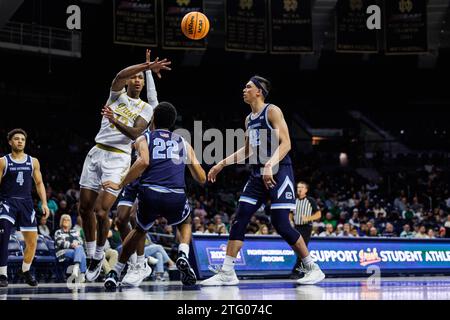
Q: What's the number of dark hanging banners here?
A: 6